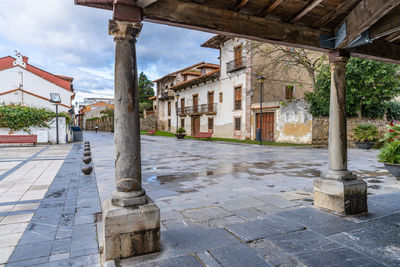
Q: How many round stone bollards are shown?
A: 6